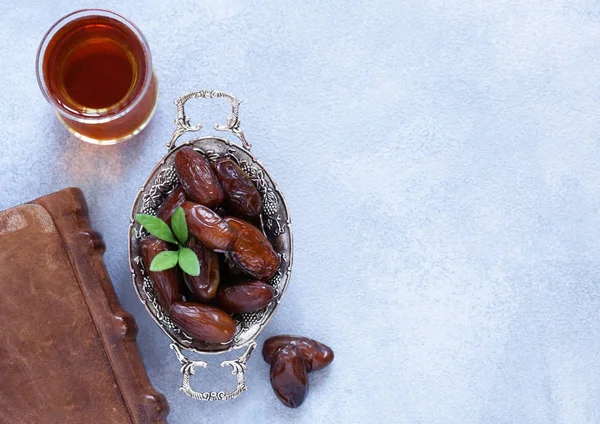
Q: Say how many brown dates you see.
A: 11